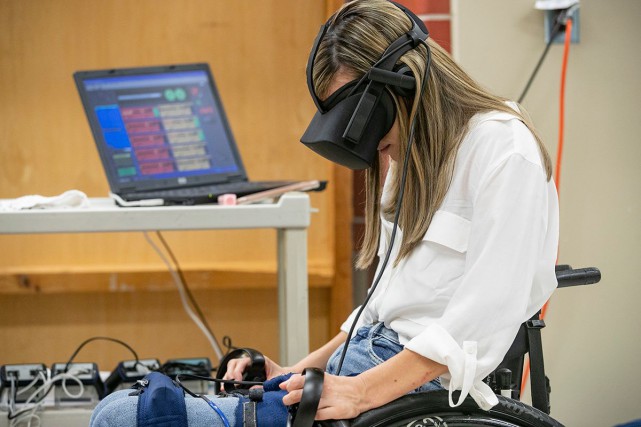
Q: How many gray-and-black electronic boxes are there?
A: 4